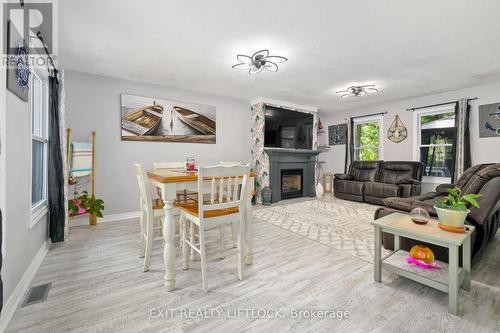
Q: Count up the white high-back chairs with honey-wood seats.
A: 4